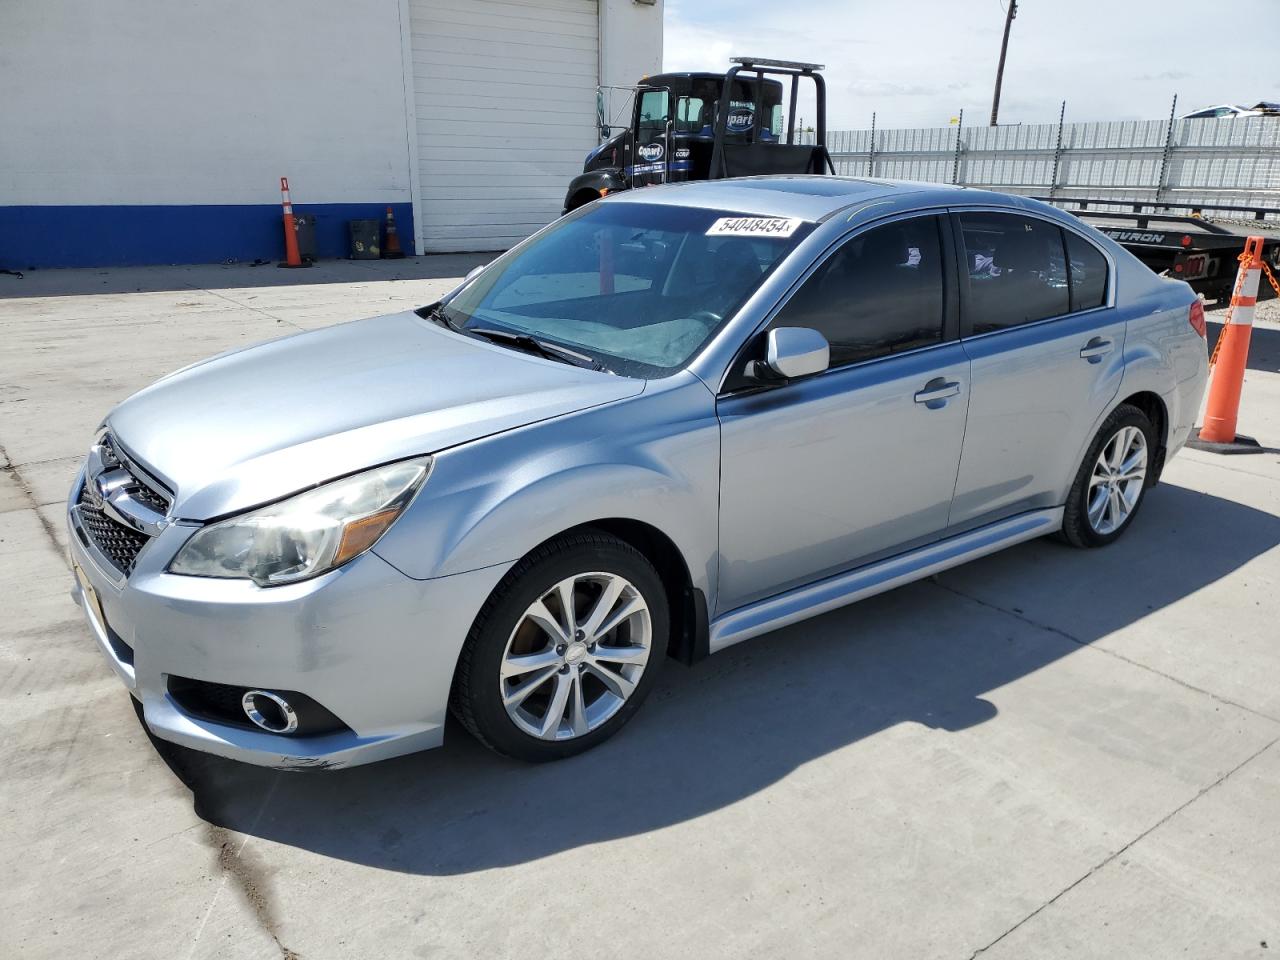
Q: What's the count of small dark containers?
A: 2